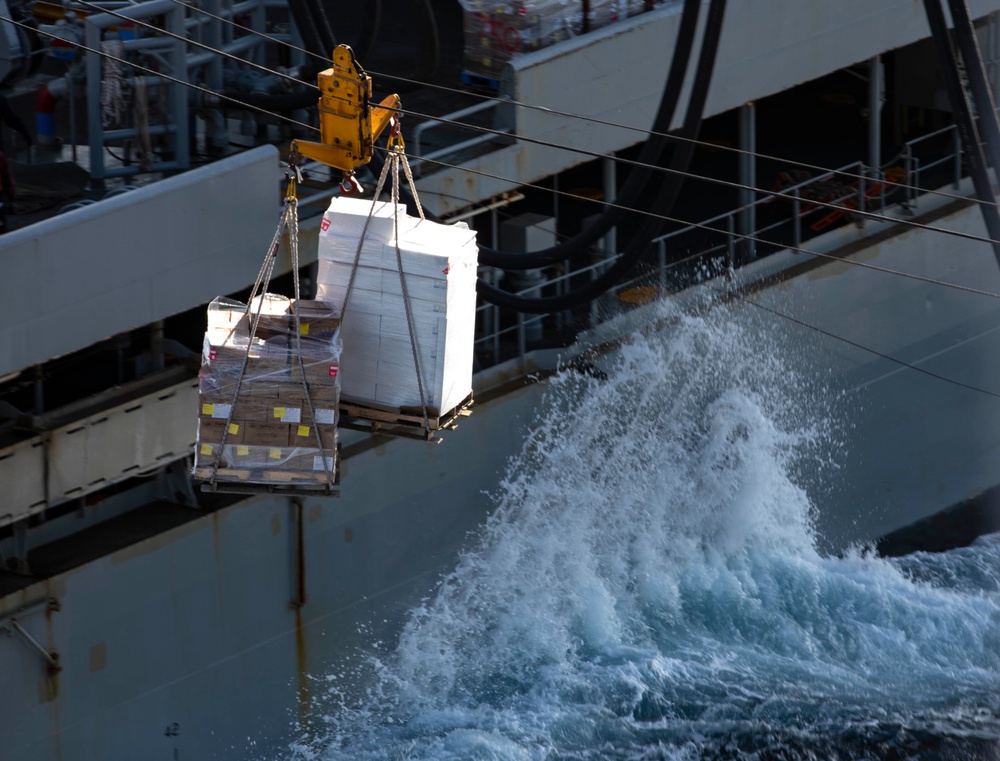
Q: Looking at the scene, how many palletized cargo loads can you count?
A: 2